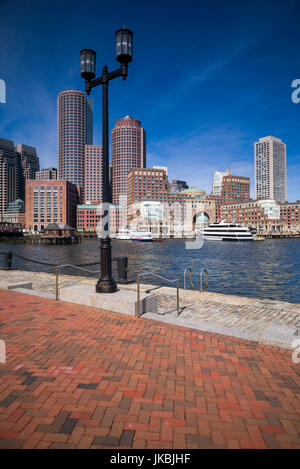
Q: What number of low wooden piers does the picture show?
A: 1